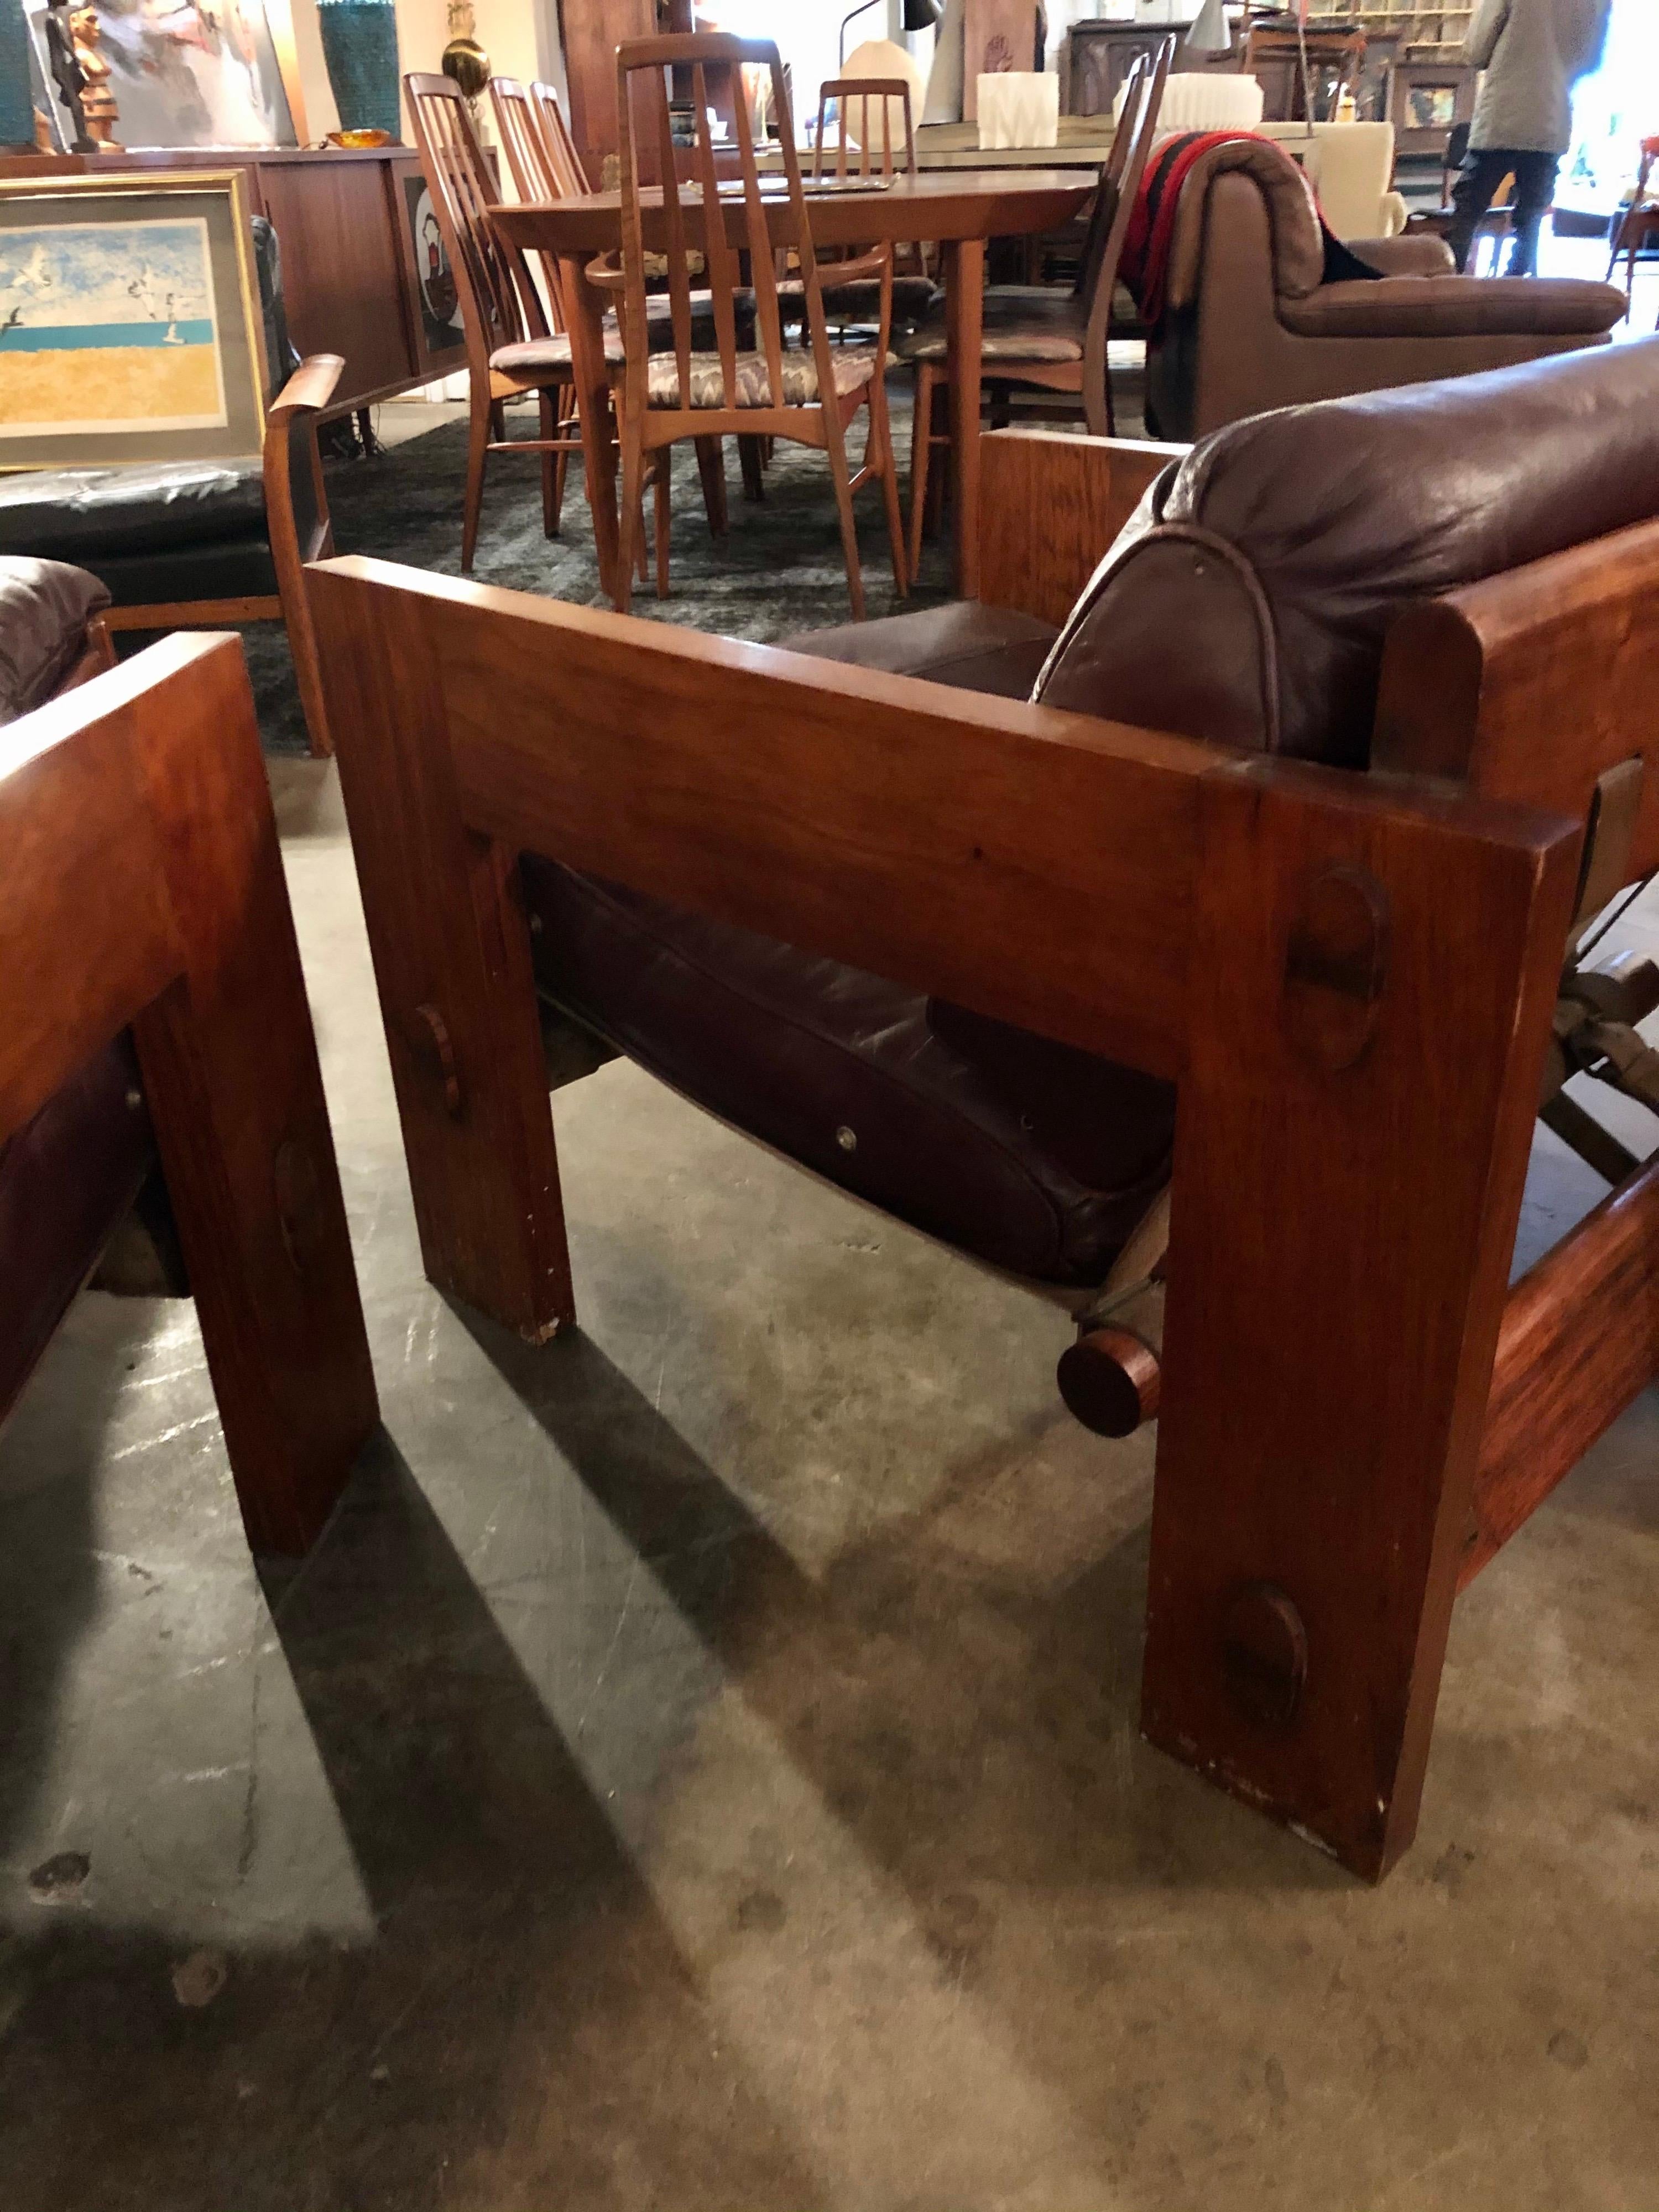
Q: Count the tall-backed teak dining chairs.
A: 7